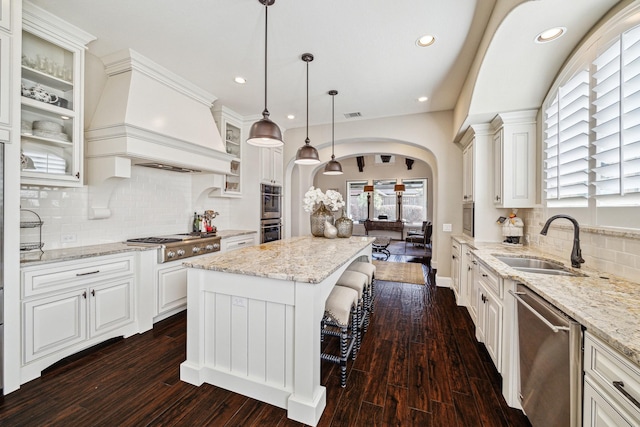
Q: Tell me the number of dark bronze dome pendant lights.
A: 3